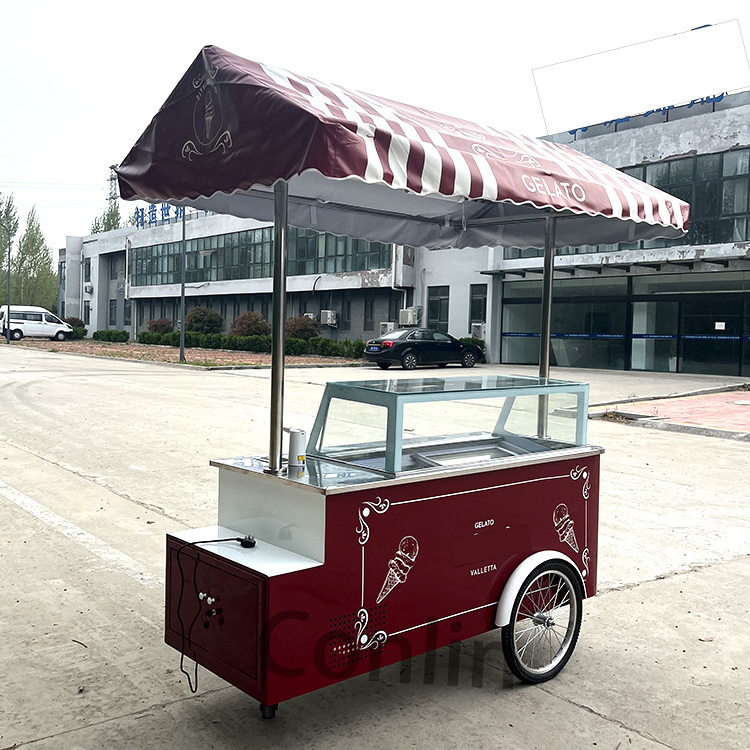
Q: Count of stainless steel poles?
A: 2